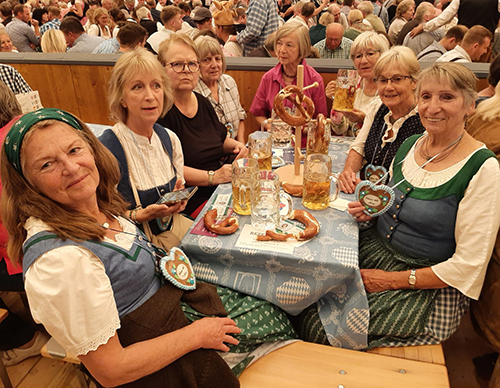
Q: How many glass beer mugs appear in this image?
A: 7